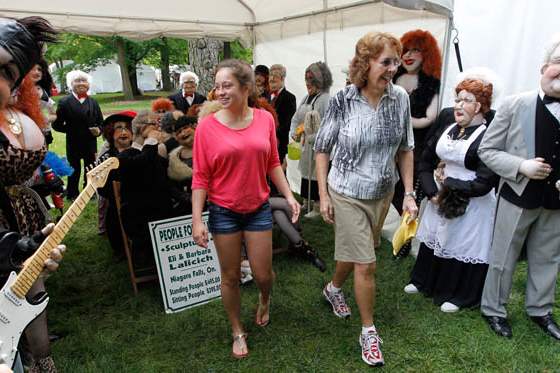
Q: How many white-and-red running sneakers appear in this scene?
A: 2